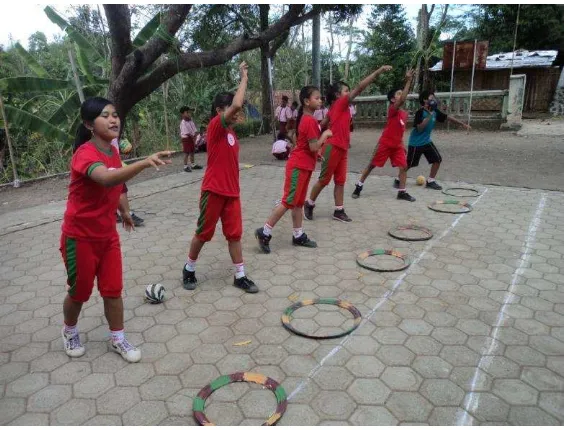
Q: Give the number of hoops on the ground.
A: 6